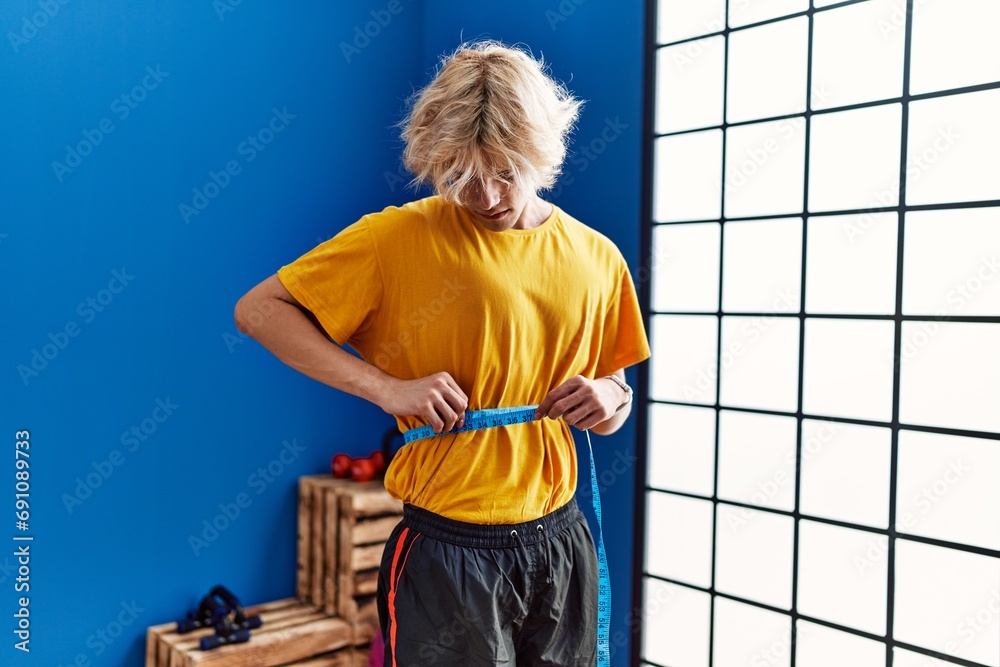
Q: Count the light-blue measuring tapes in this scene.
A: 1